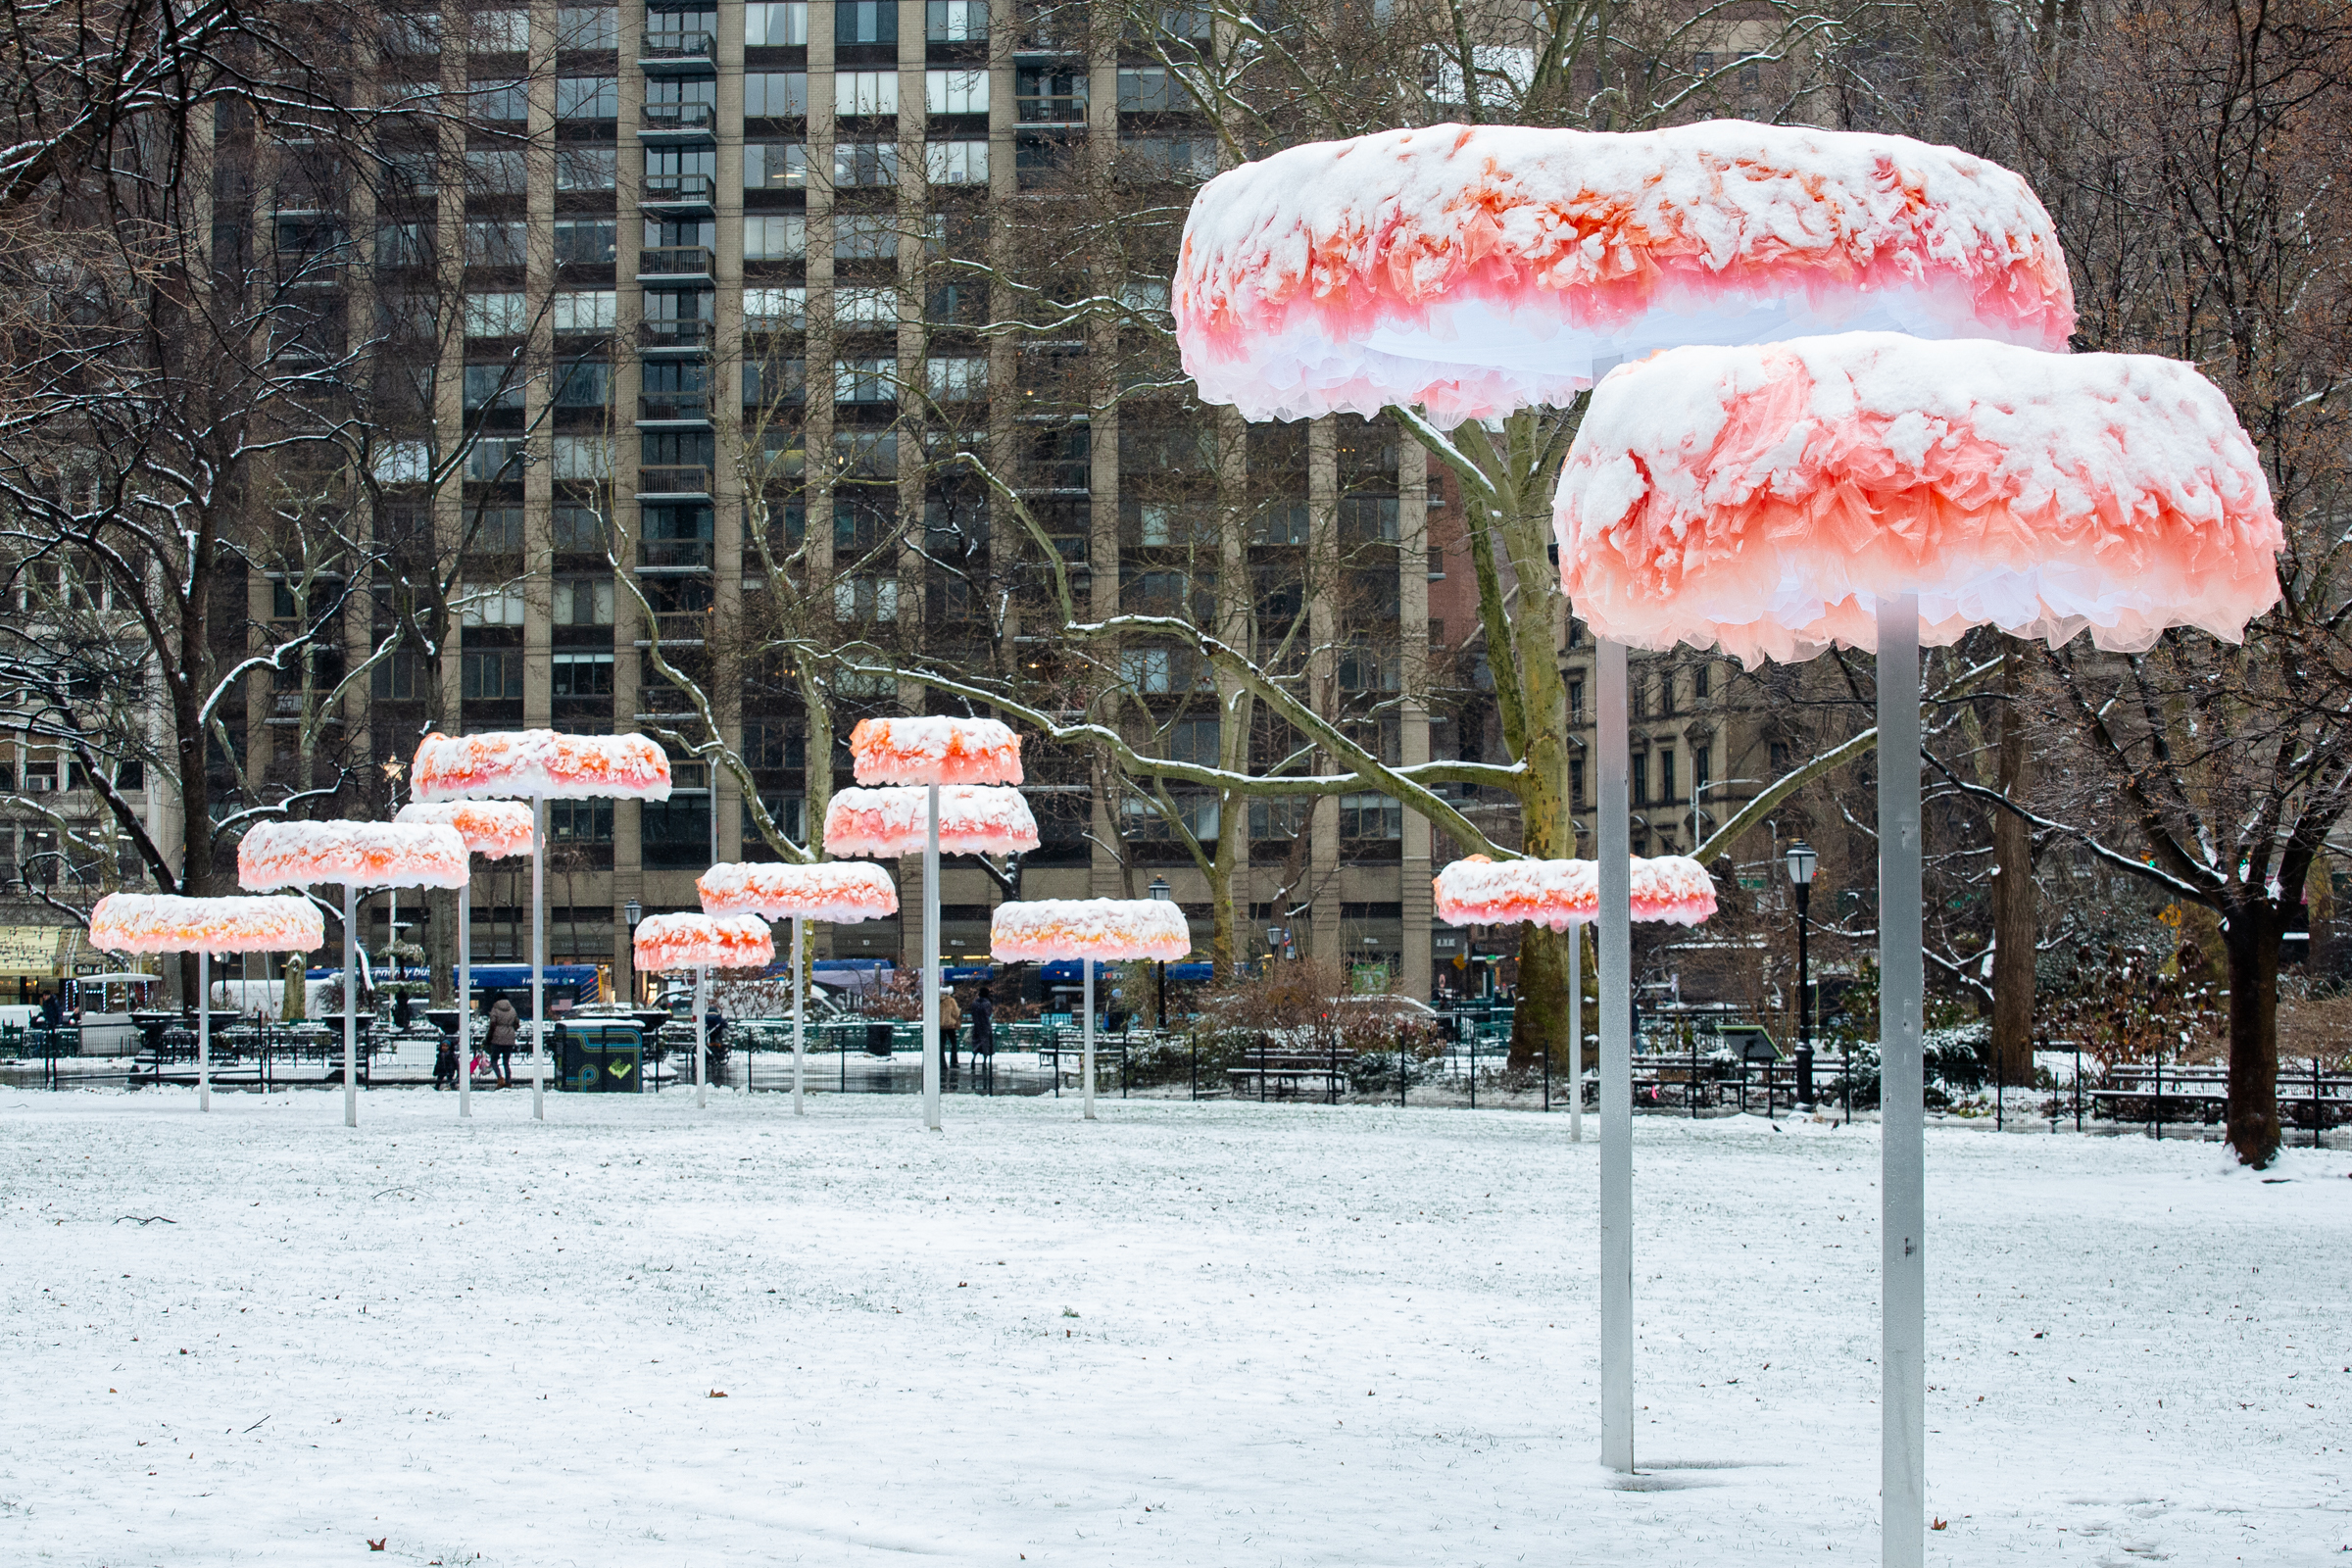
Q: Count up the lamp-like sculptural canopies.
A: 12